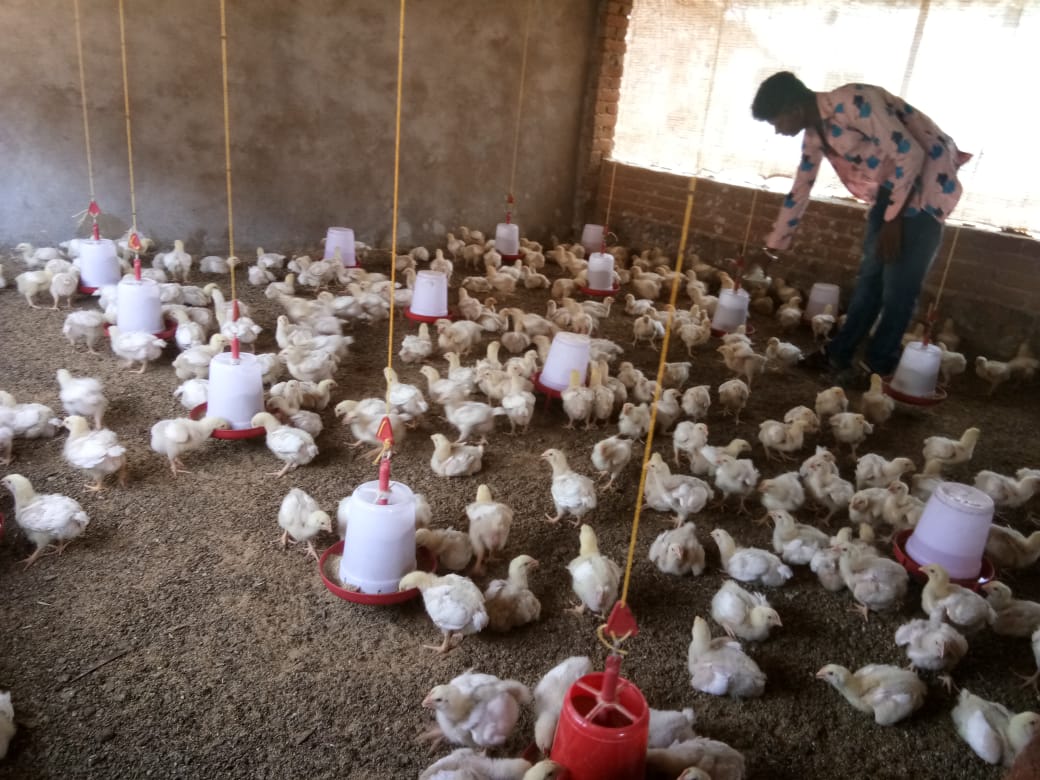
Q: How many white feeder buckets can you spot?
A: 14